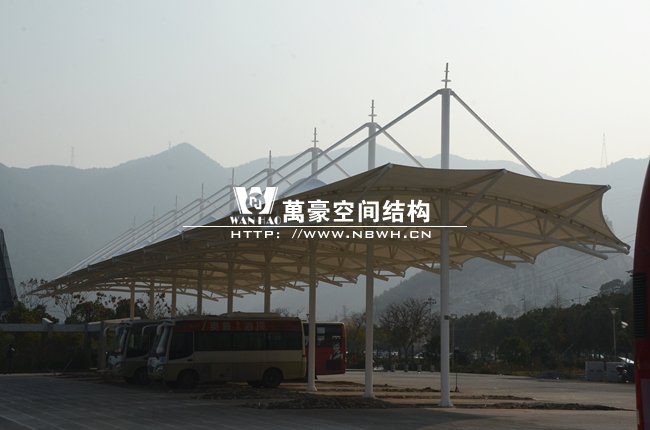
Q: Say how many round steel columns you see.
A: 9